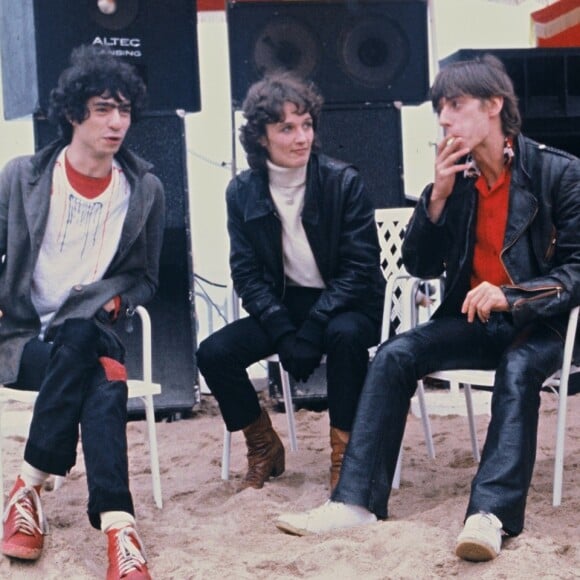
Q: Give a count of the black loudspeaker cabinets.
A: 5